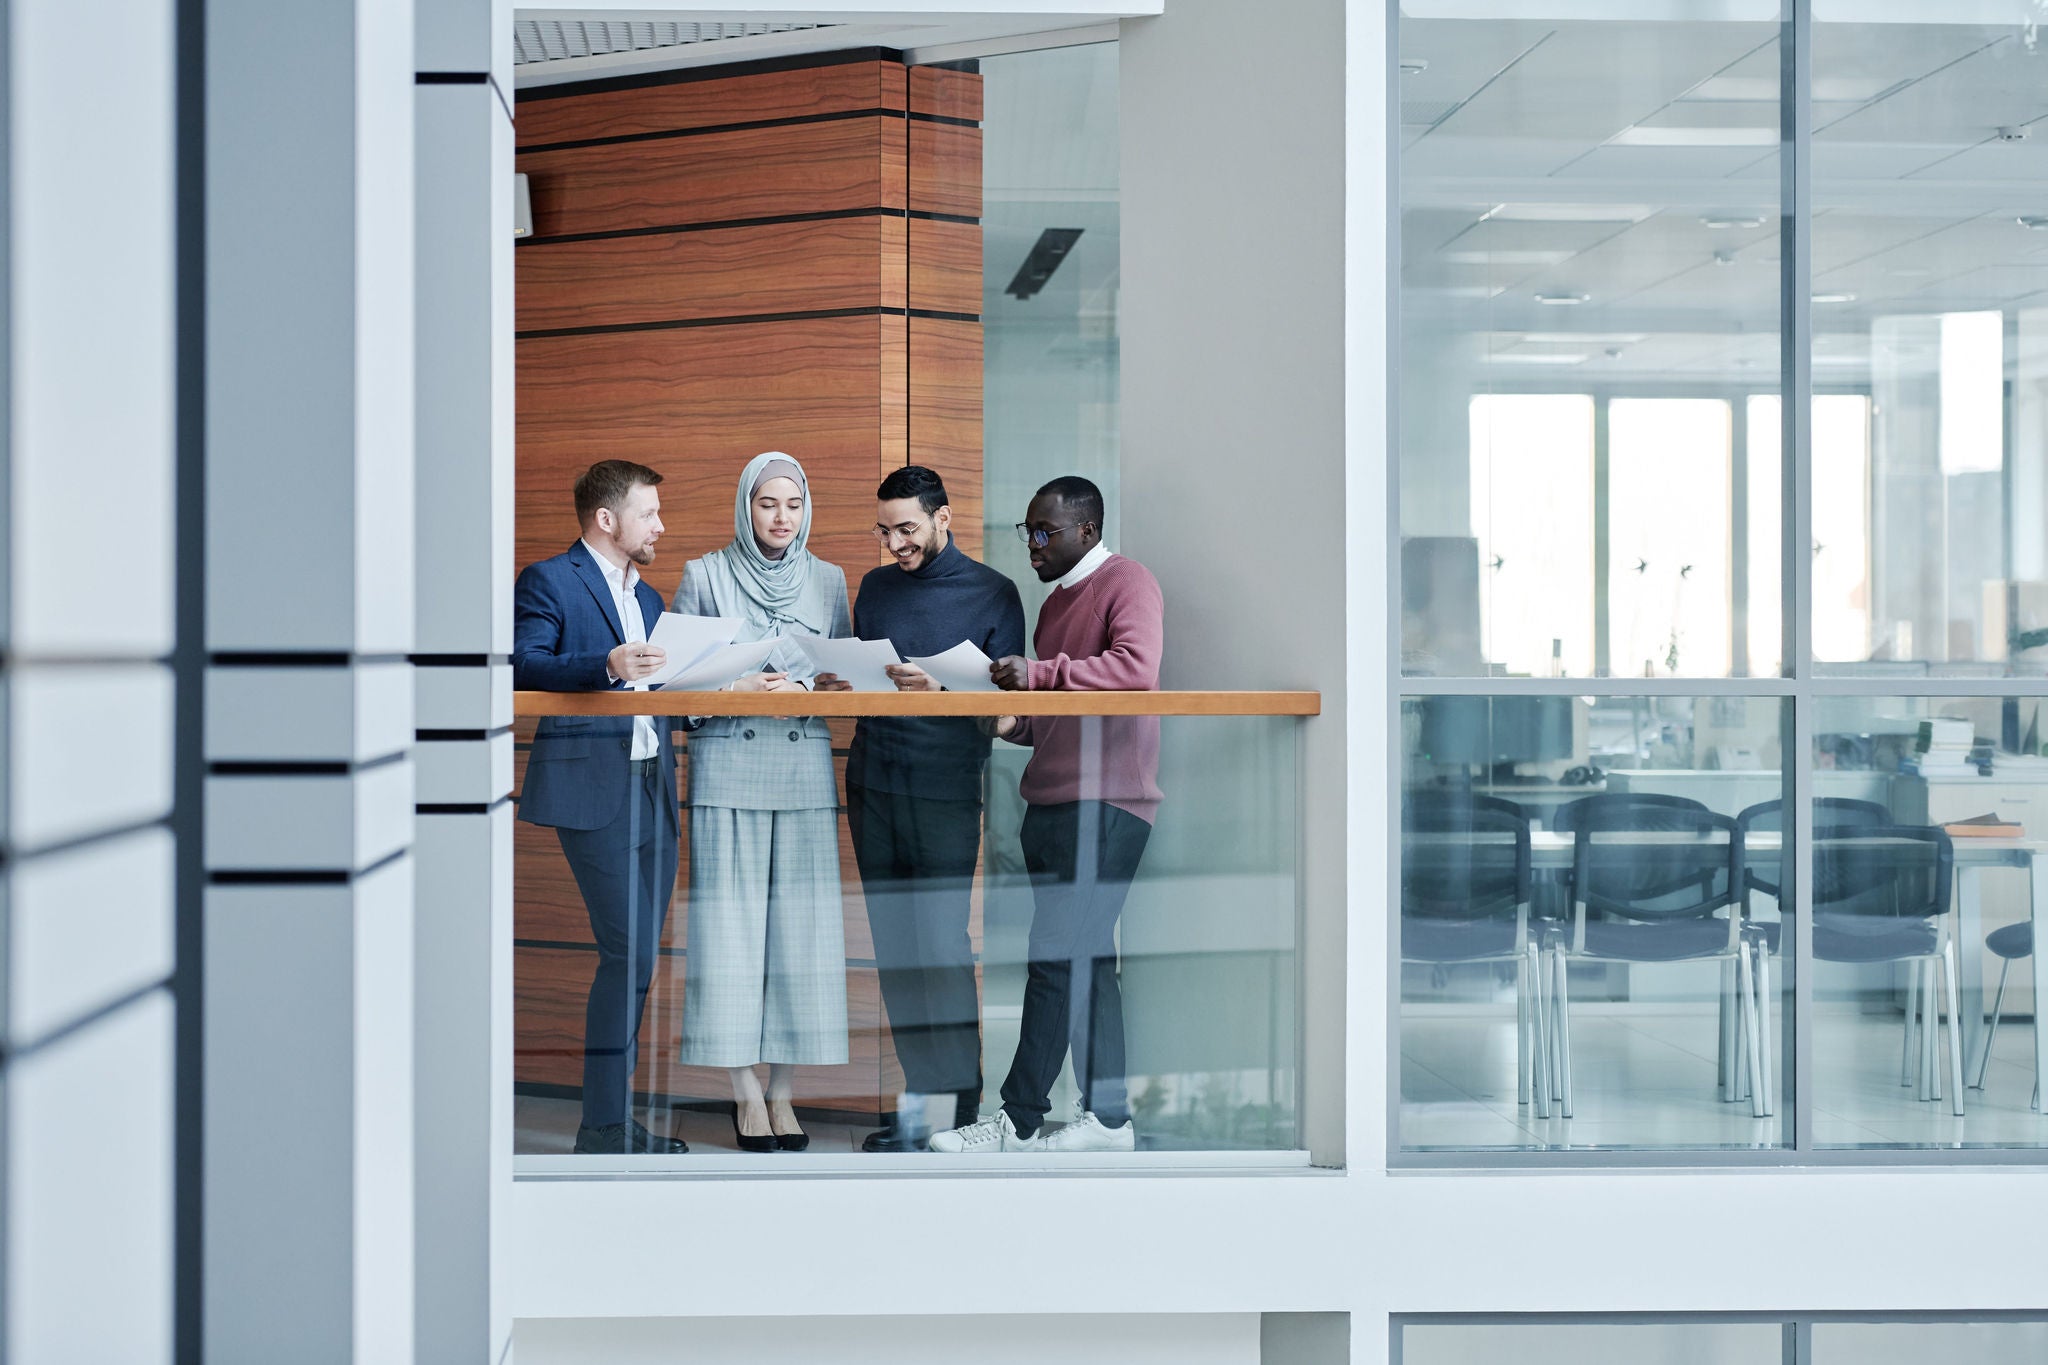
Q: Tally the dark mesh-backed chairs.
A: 6